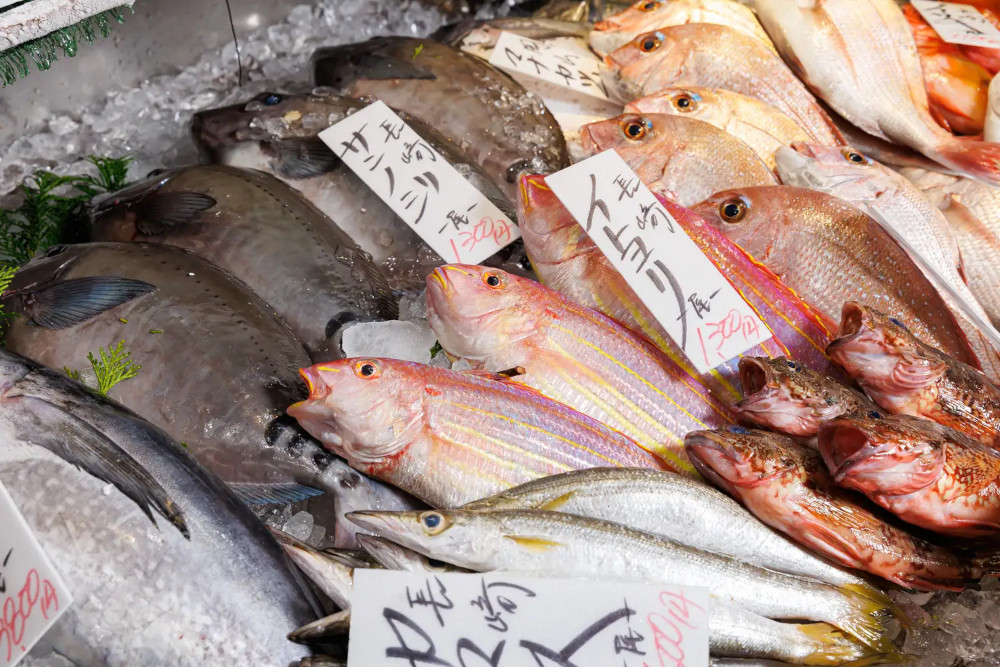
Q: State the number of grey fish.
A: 5